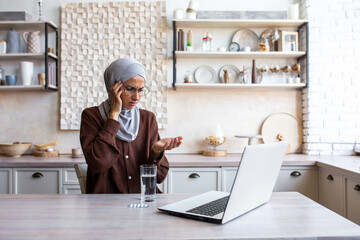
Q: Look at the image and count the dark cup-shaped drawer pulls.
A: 5